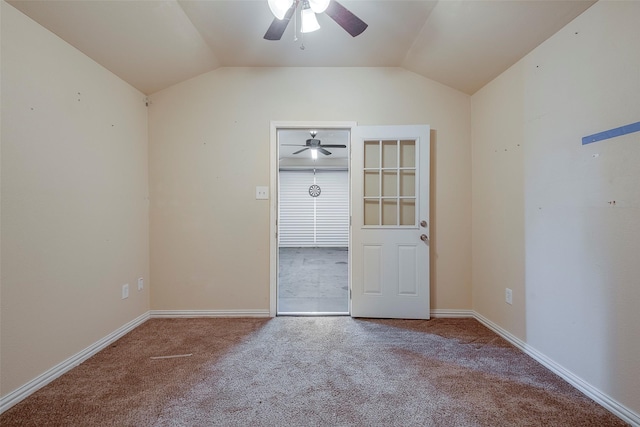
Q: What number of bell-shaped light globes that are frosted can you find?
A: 3